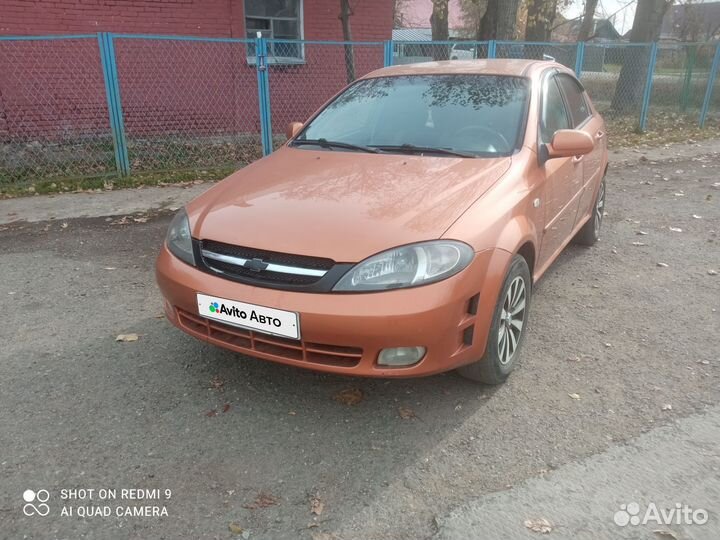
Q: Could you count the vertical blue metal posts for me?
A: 7